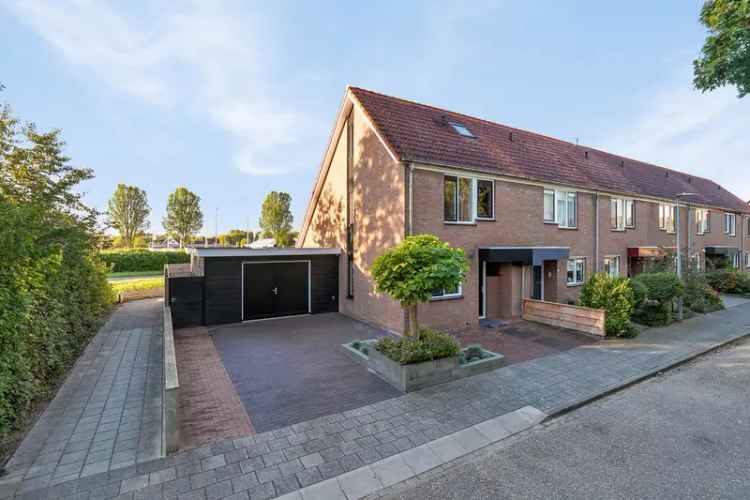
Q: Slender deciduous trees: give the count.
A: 3